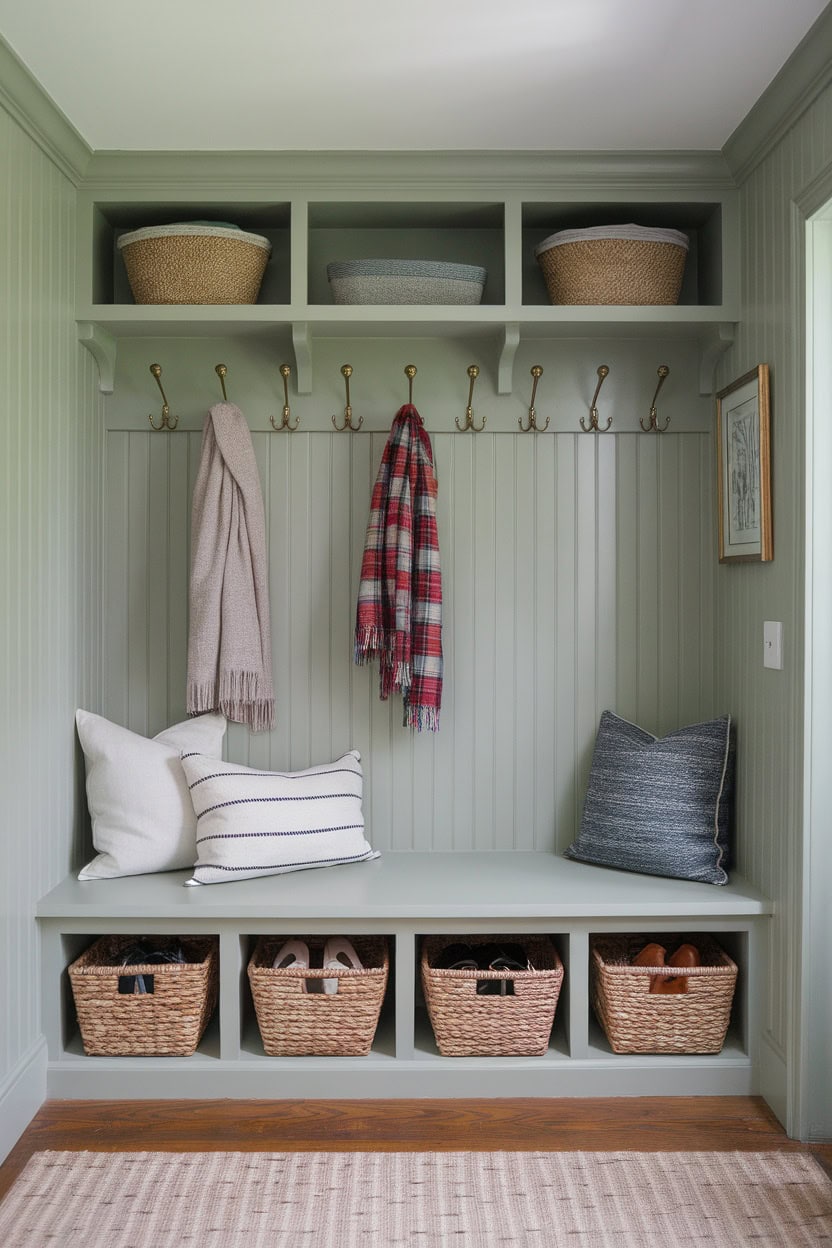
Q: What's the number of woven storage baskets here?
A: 7